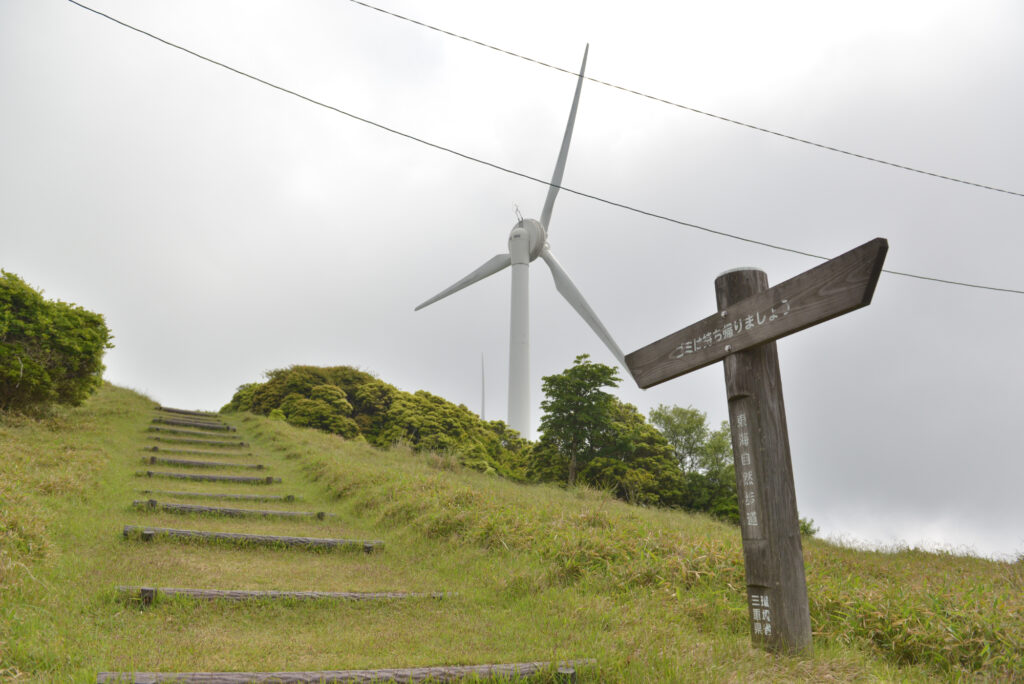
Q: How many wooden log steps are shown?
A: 14